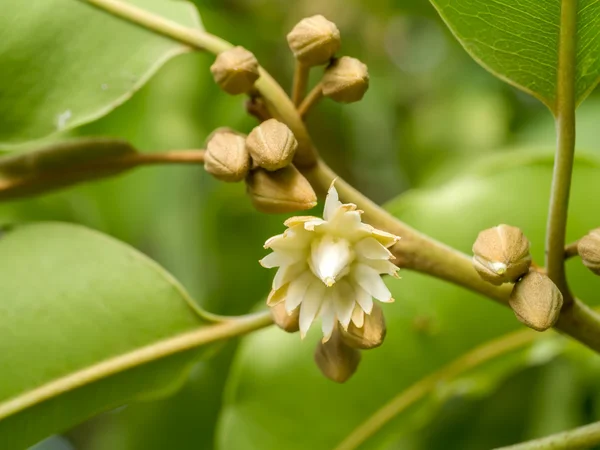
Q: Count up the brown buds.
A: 12